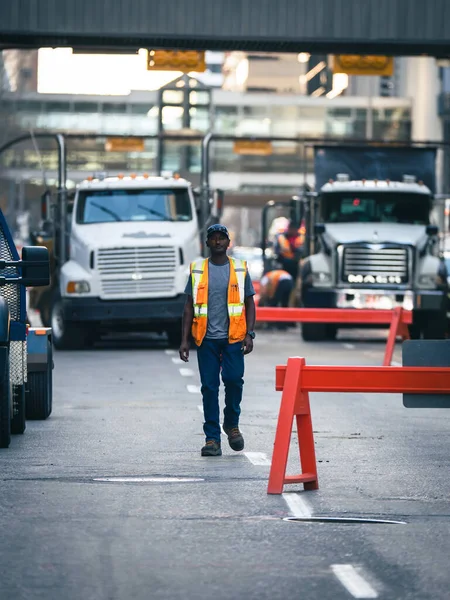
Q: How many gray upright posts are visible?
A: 2